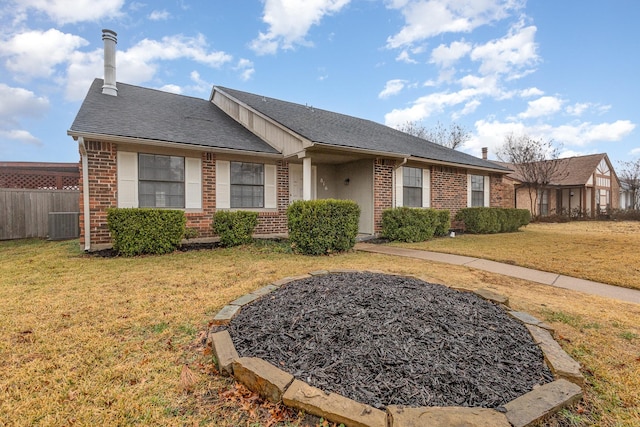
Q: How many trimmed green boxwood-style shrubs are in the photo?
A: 5